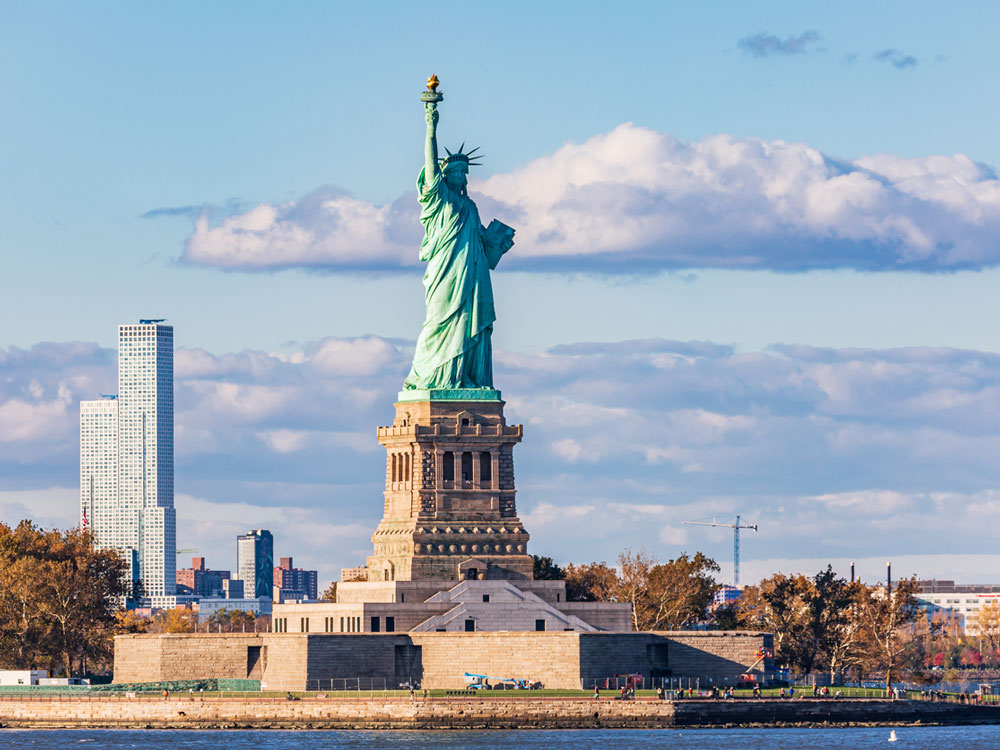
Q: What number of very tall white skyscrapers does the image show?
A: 2